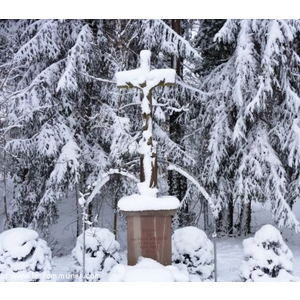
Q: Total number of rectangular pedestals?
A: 1